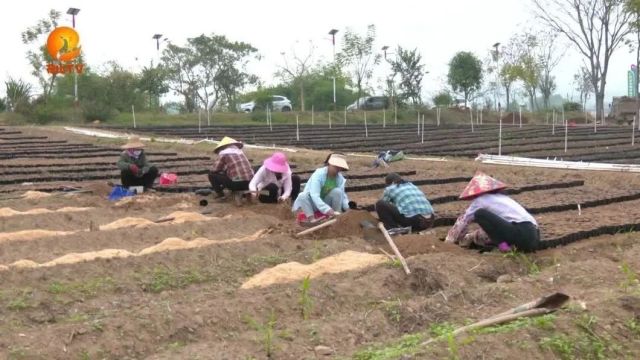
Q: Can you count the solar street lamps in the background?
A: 5